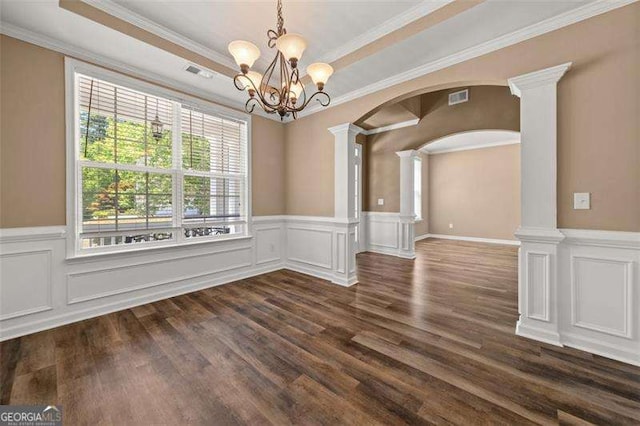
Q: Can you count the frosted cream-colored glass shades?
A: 5